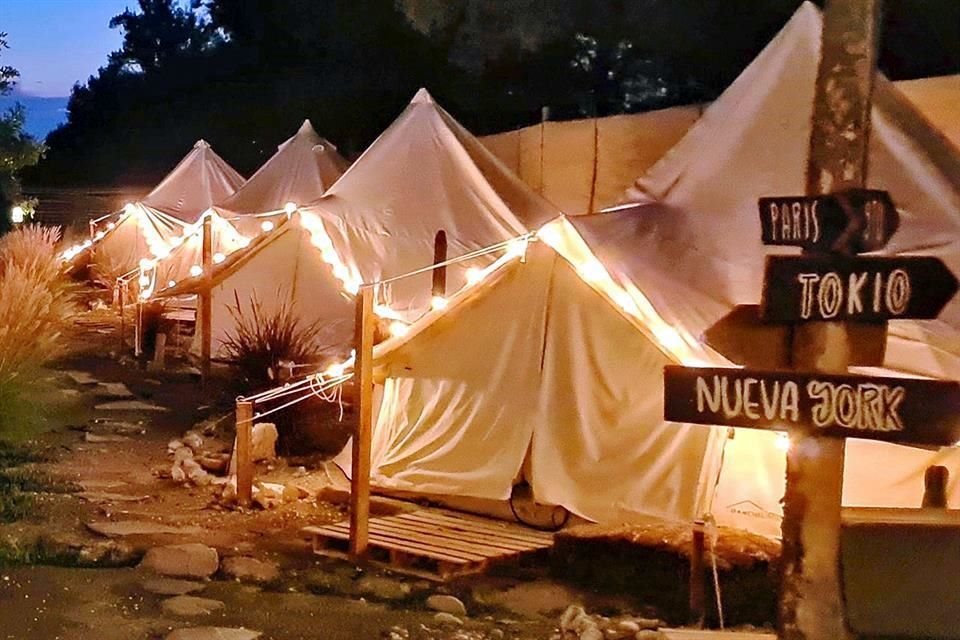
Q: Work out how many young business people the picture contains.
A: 0